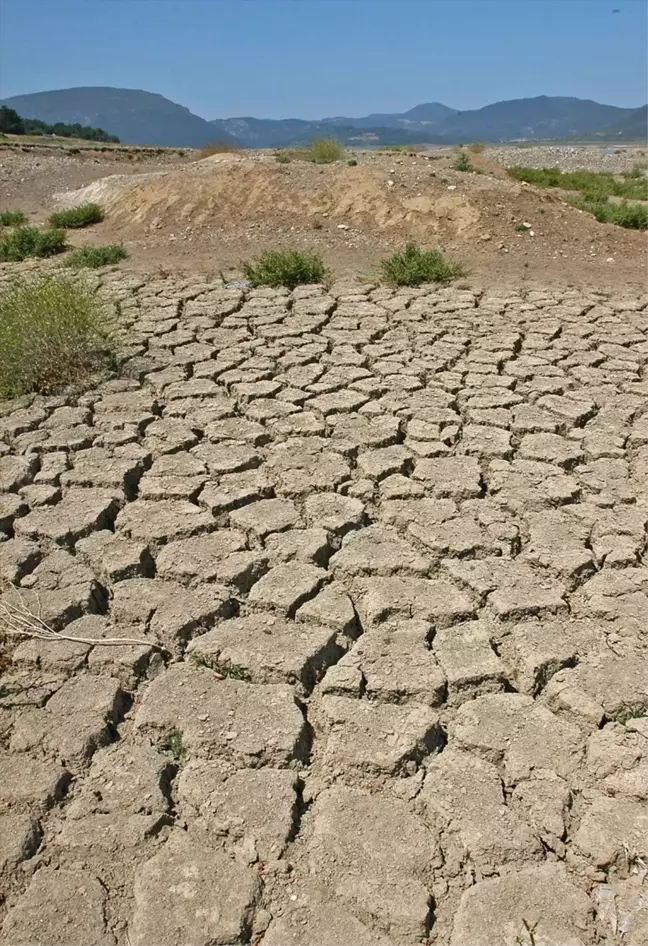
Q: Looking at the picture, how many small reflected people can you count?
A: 0